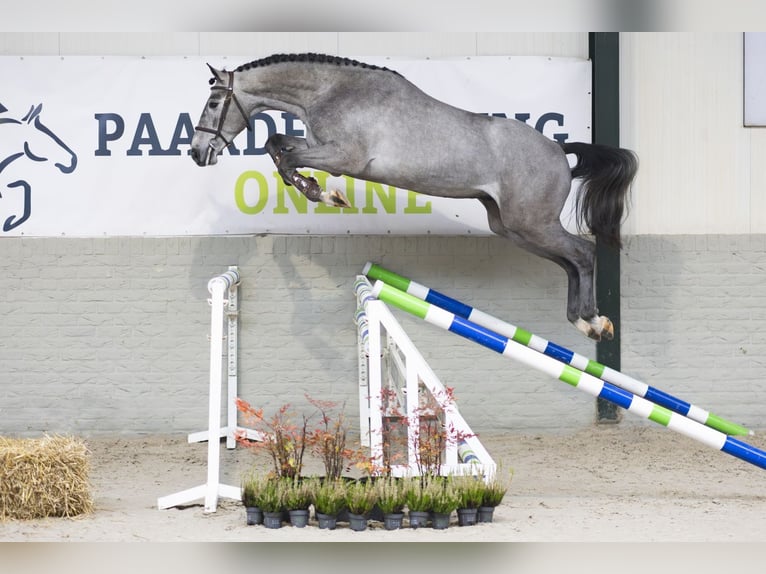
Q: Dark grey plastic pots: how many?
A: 10